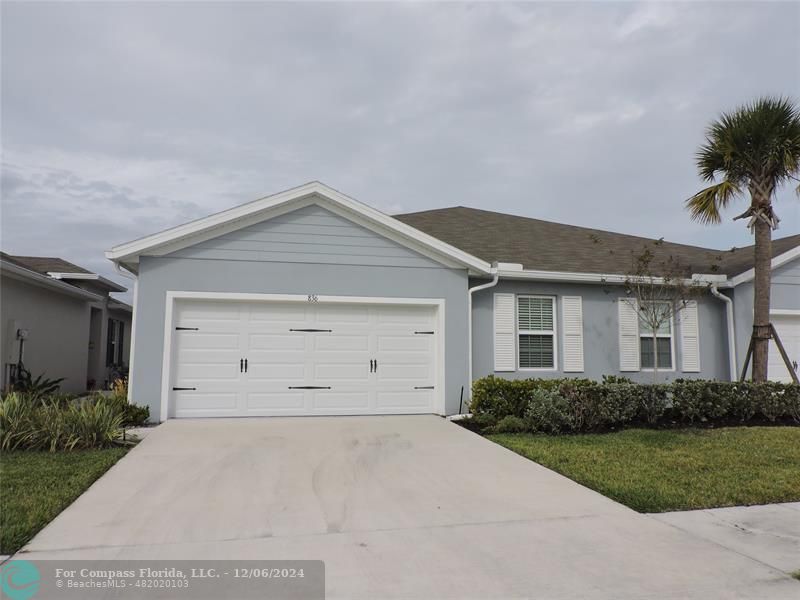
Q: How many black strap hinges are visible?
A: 6